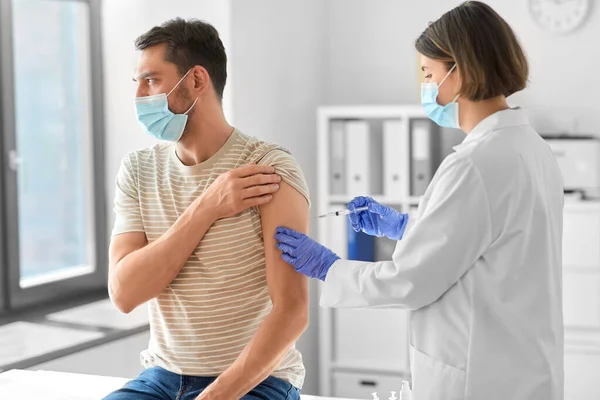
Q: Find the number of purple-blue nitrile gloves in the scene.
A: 2